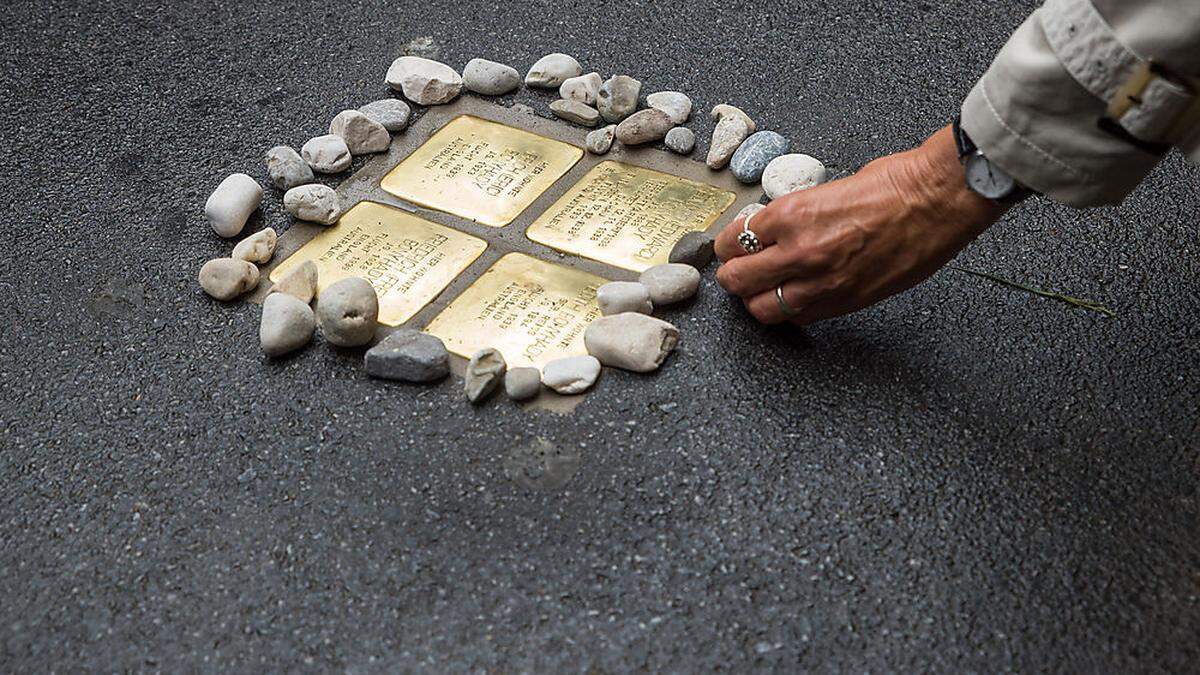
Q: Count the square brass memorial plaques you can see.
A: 4